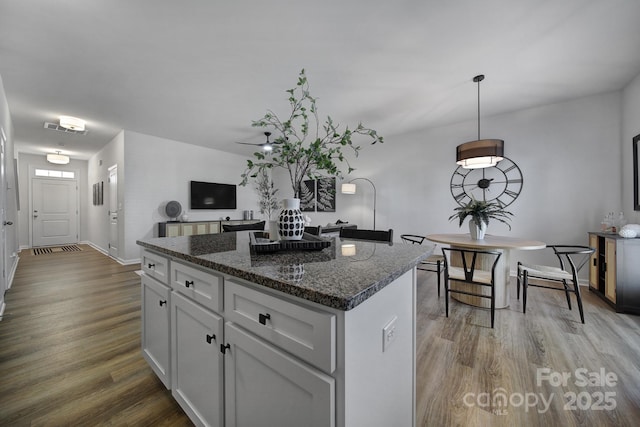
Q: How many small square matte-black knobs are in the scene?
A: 6